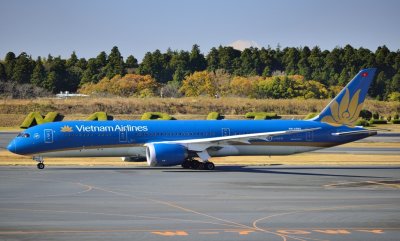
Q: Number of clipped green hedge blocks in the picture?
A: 6